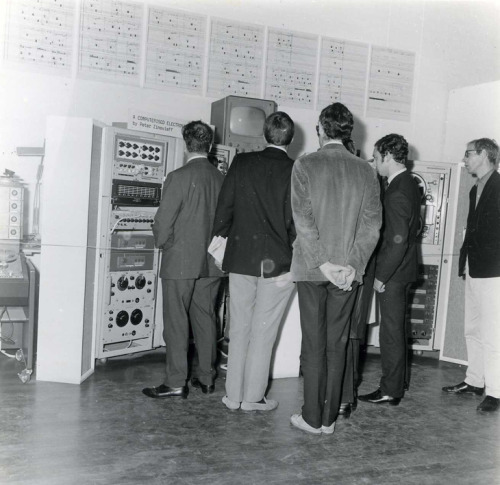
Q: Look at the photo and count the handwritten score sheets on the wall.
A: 7